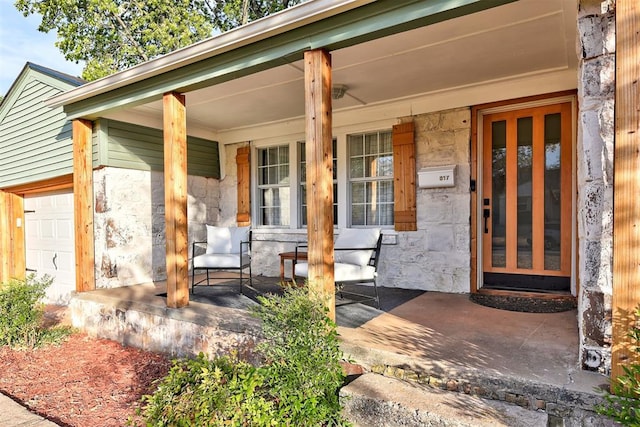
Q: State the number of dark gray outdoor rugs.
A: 1